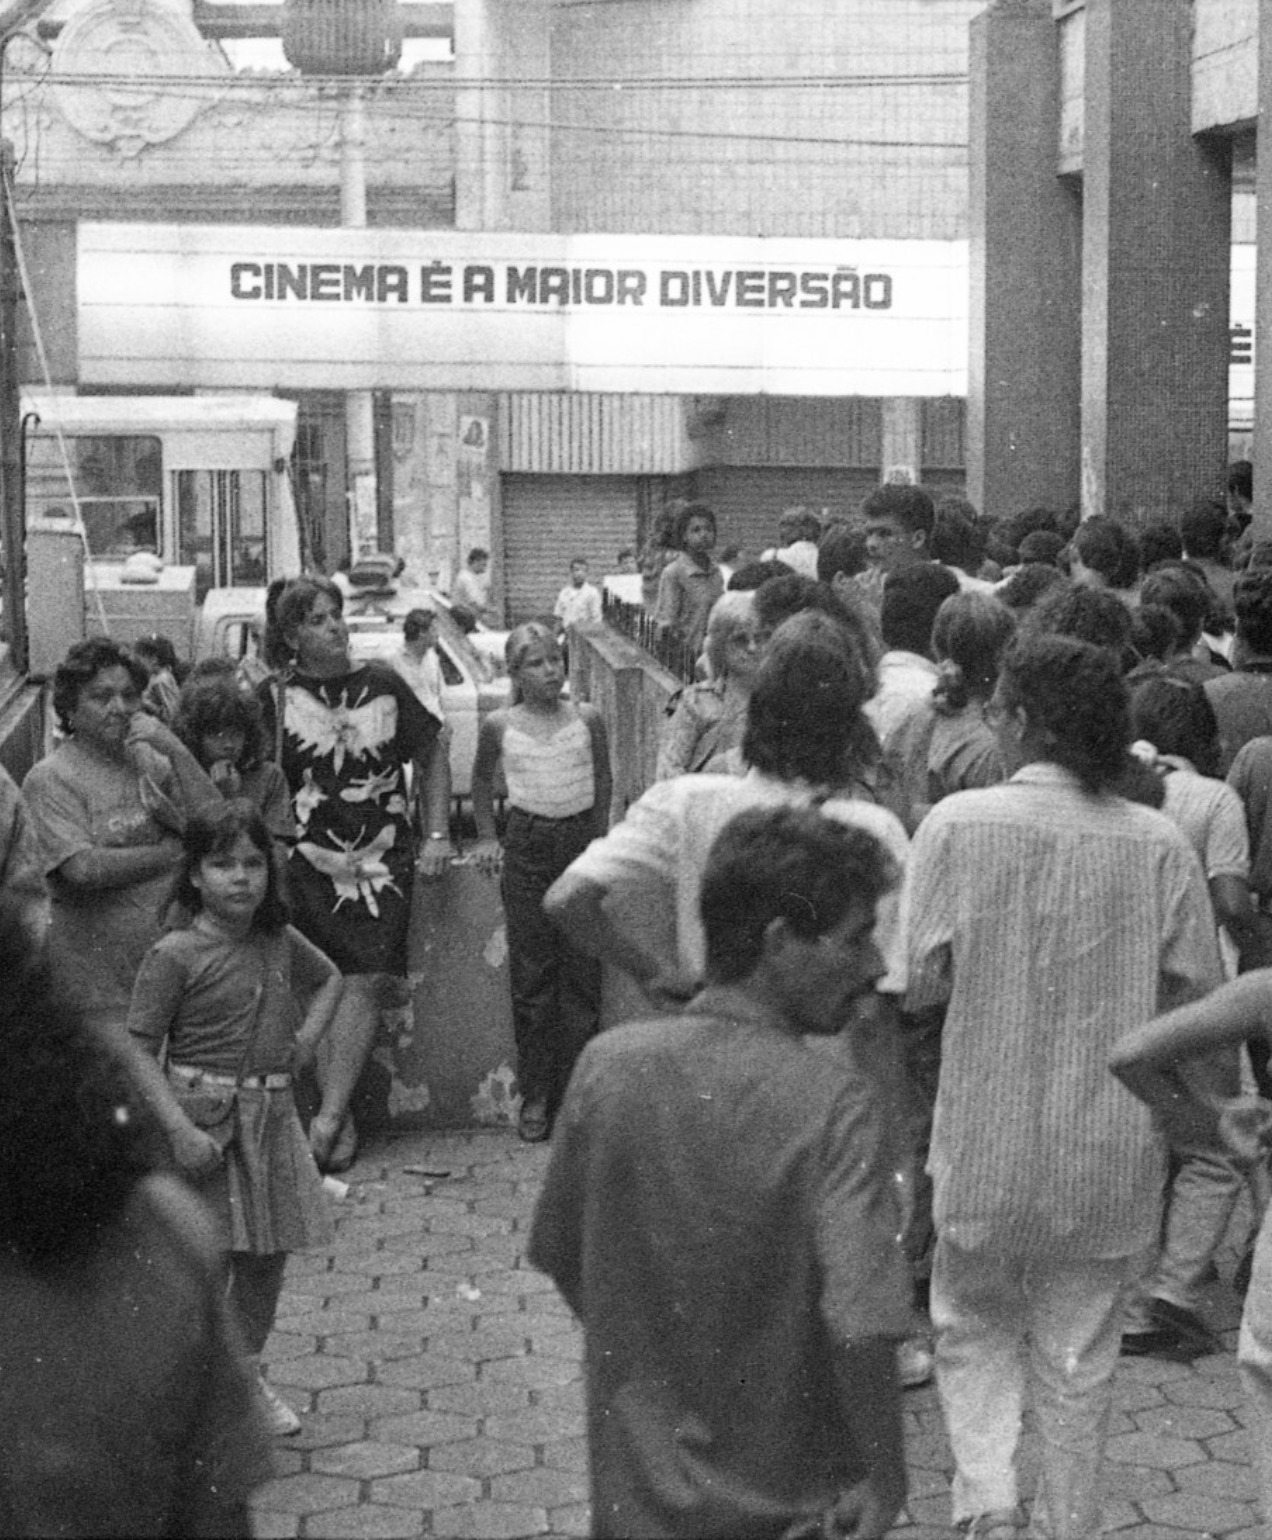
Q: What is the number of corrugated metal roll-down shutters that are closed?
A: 2